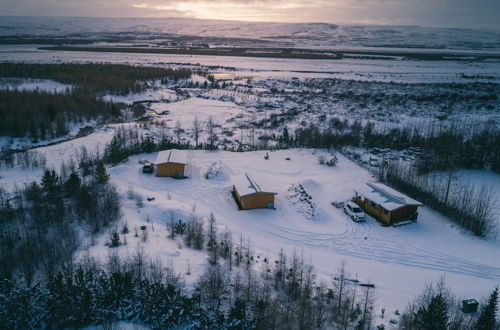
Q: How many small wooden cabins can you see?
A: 3